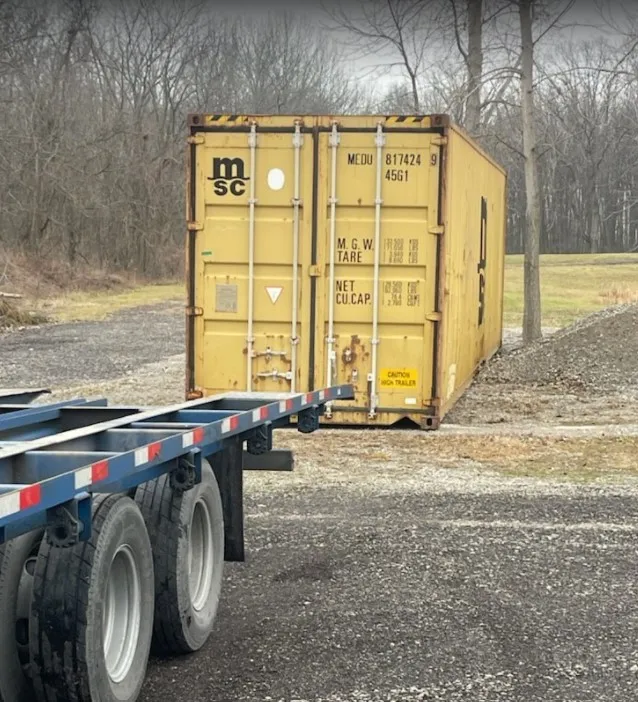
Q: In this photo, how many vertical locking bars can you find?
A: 4